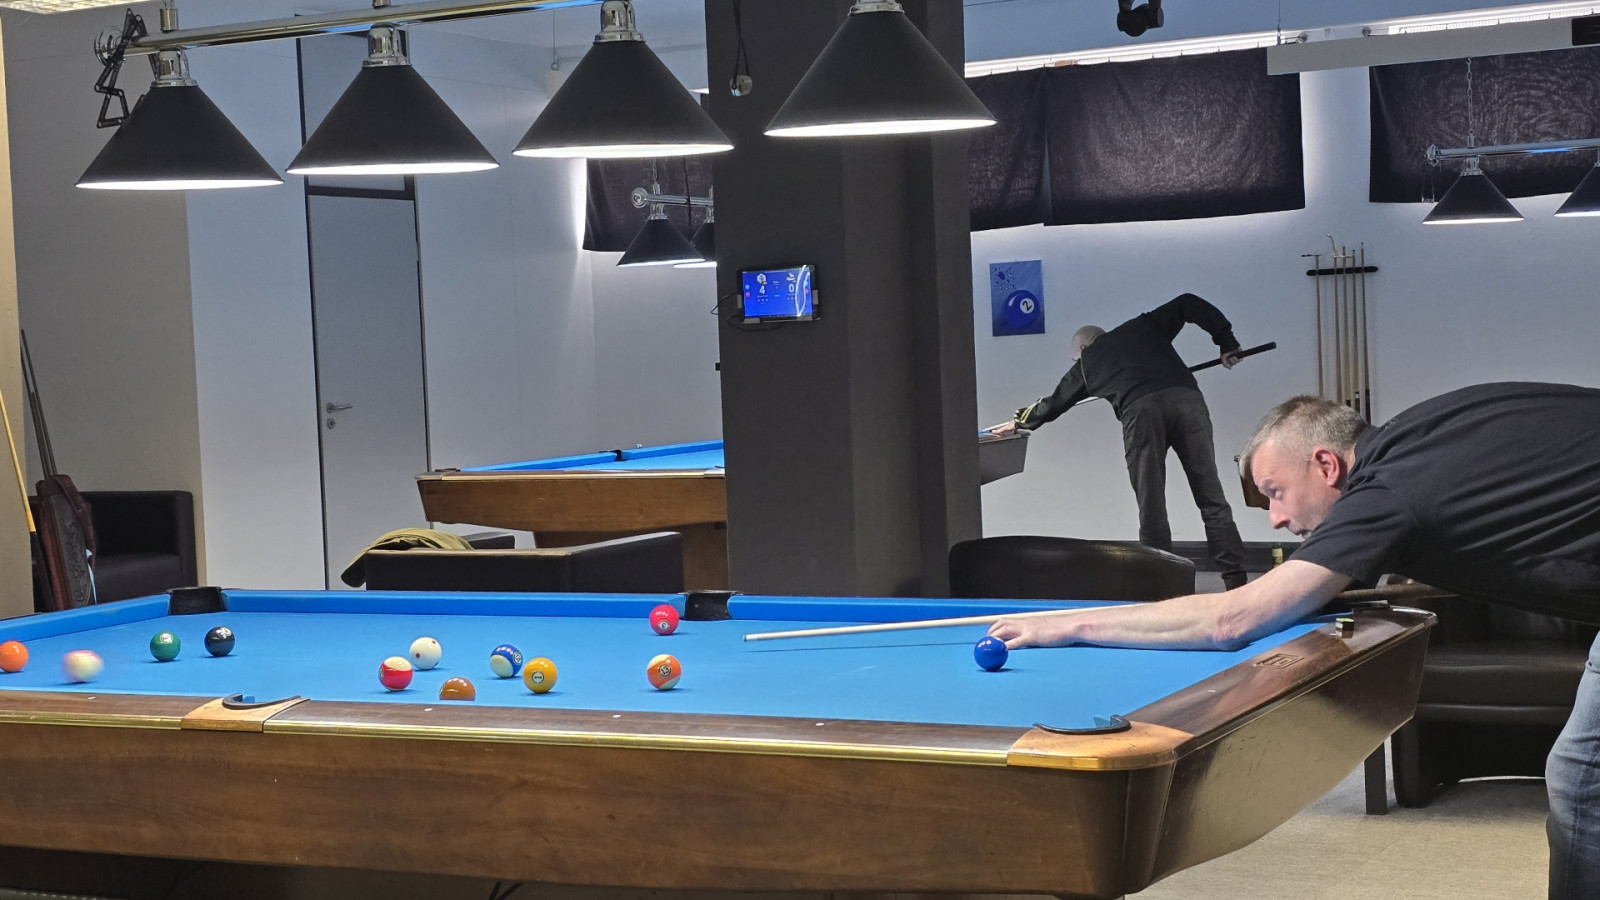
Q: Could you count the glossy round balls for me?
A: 12